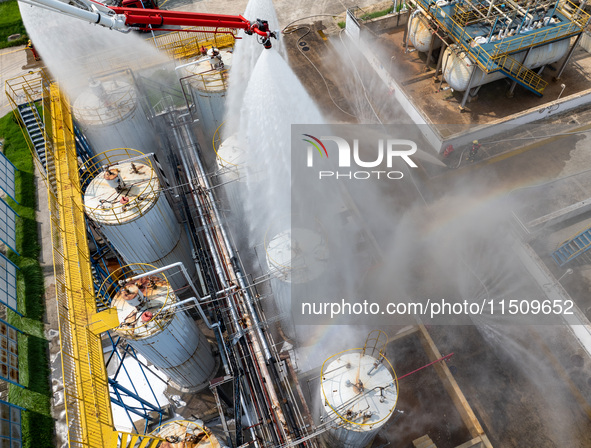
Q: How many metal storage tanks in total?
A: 10